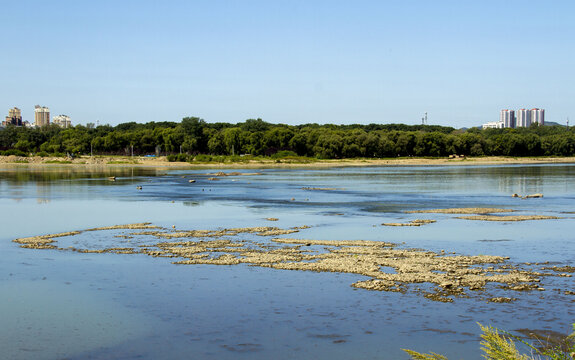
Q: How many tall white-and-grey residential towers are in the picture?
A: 3